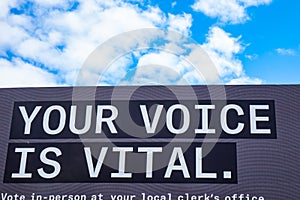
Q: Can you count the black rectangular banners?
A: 2